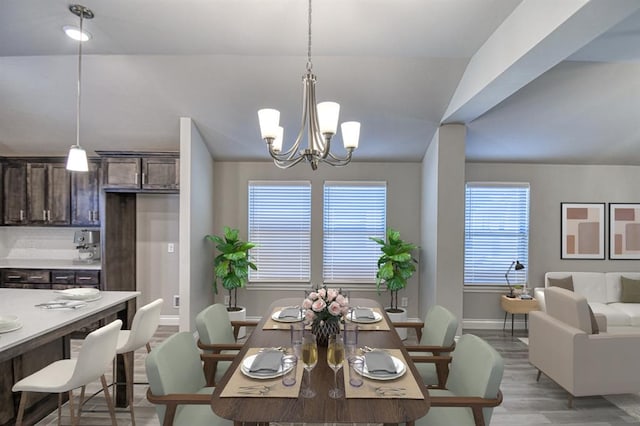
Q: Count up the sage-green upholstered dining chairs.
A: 4